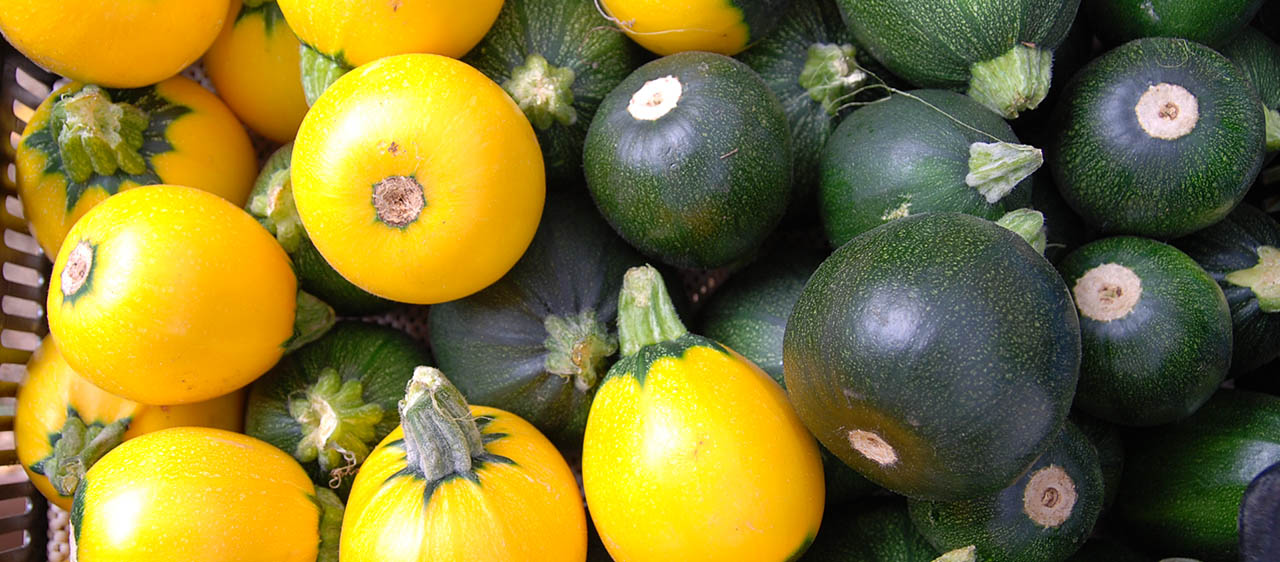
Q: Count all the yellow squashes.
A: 11